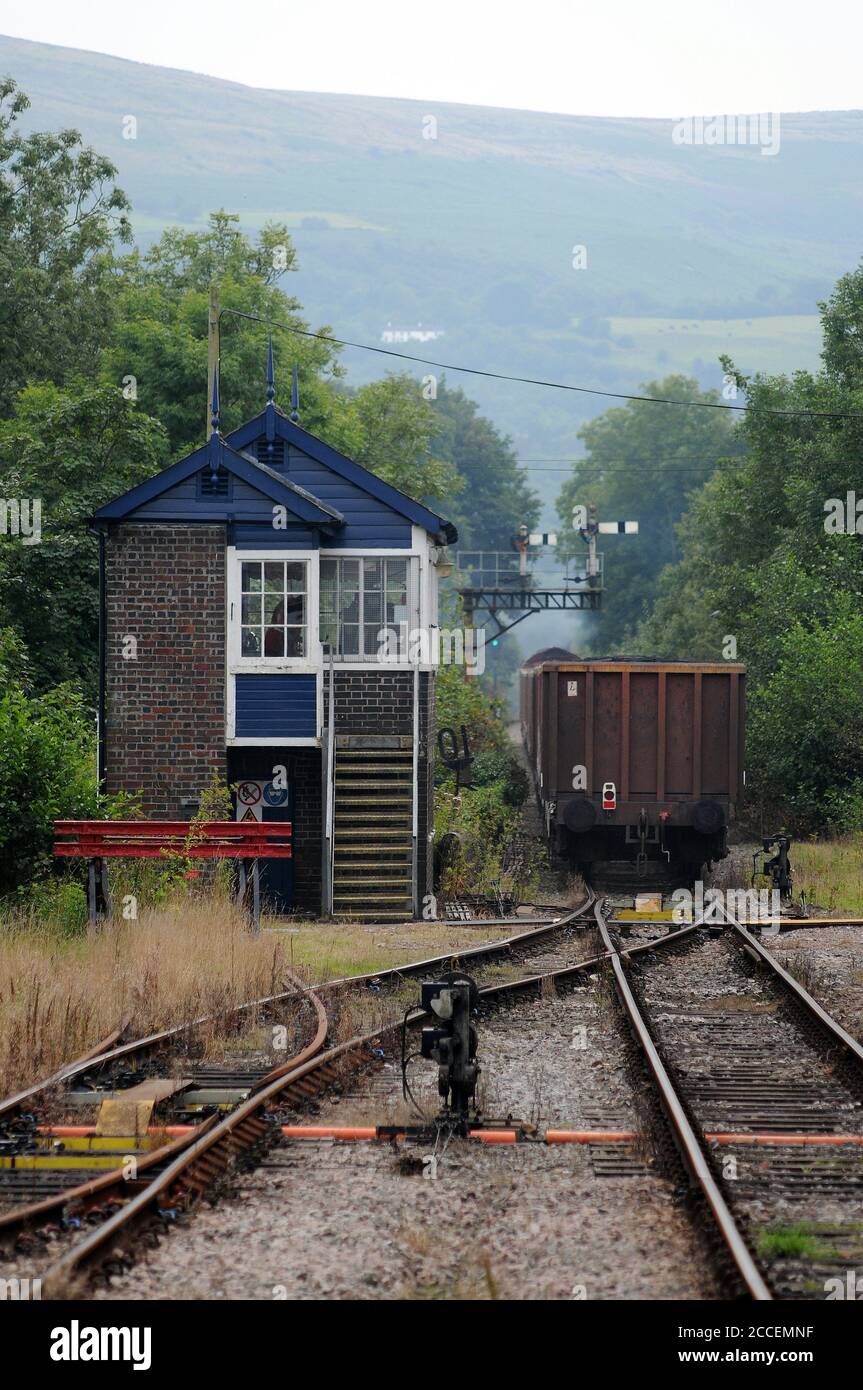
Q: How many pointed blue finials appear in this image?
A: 3